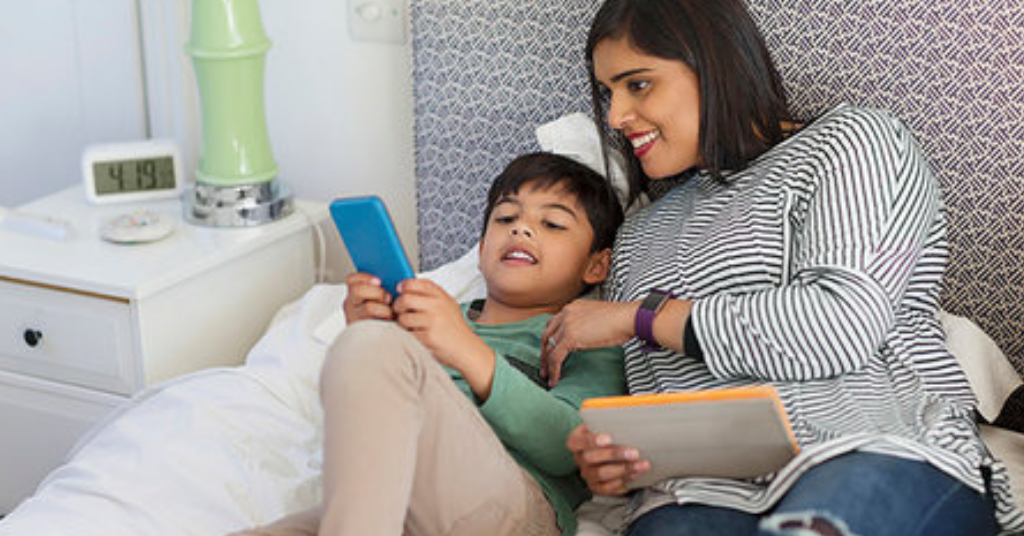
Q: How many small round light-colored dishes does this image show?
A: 1